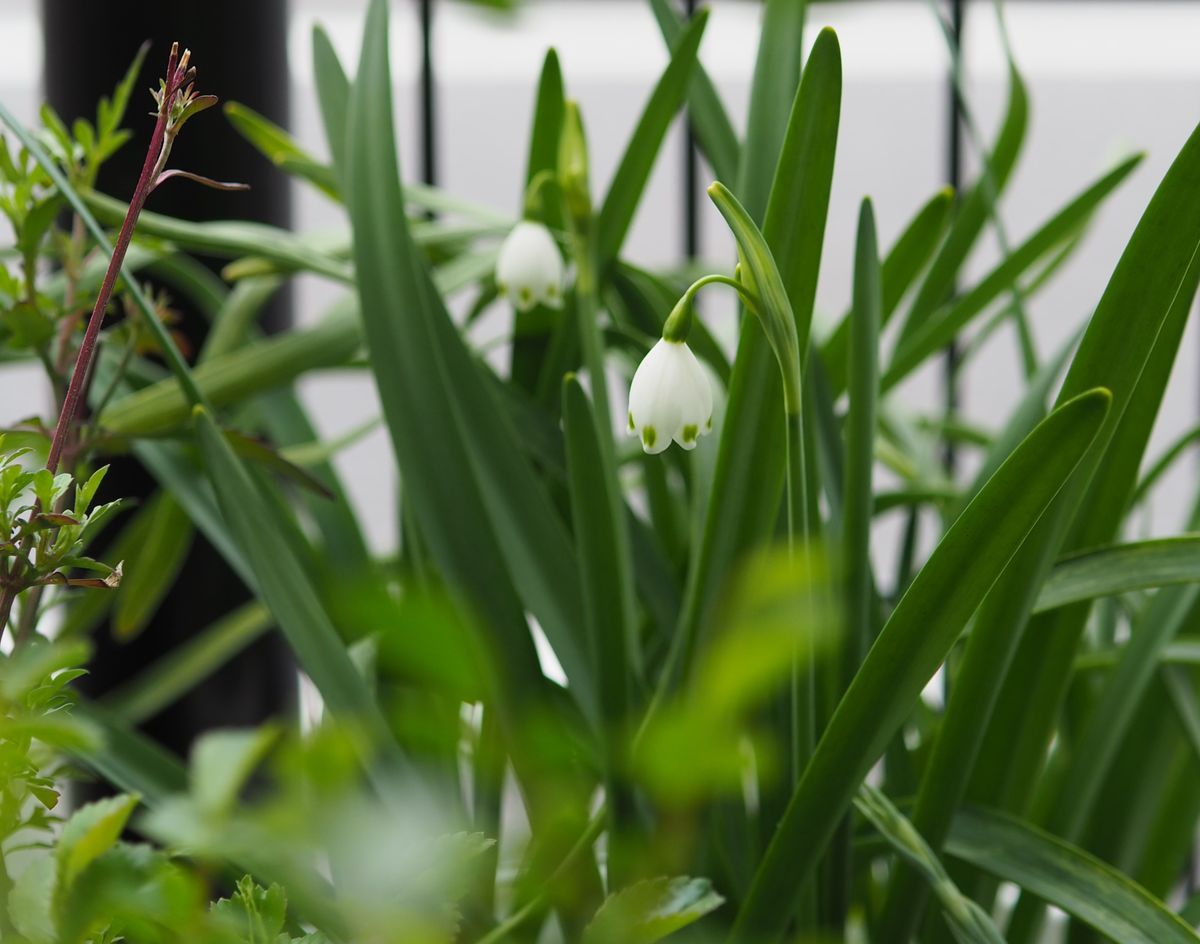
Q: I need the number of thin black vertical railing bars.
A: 3